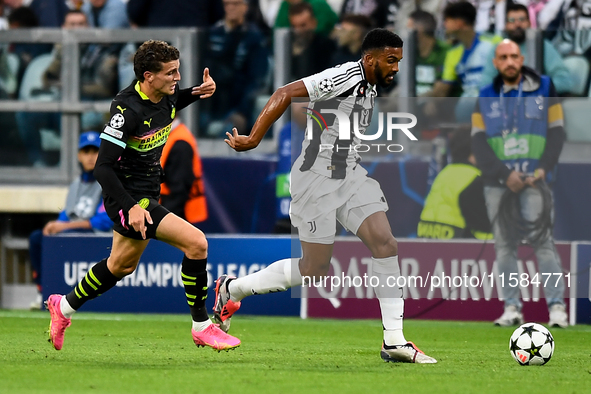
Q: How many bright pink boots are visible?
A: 2